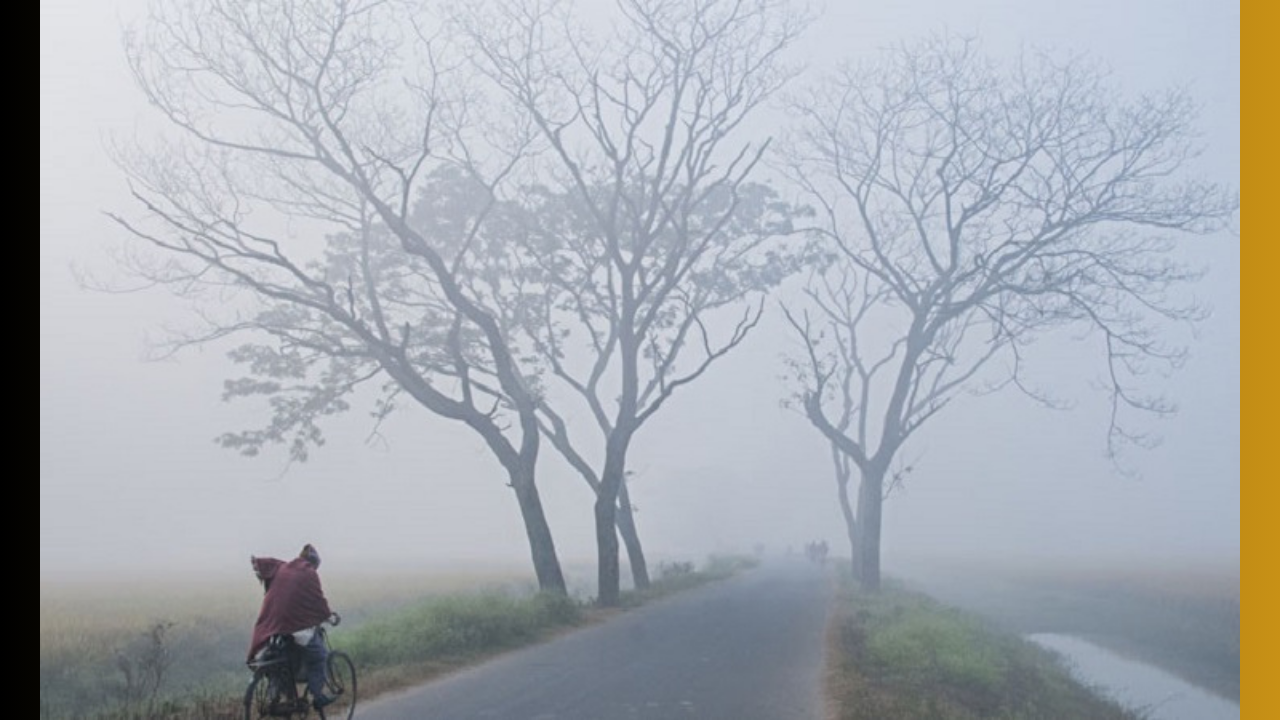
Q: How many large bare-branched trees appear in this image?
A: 3